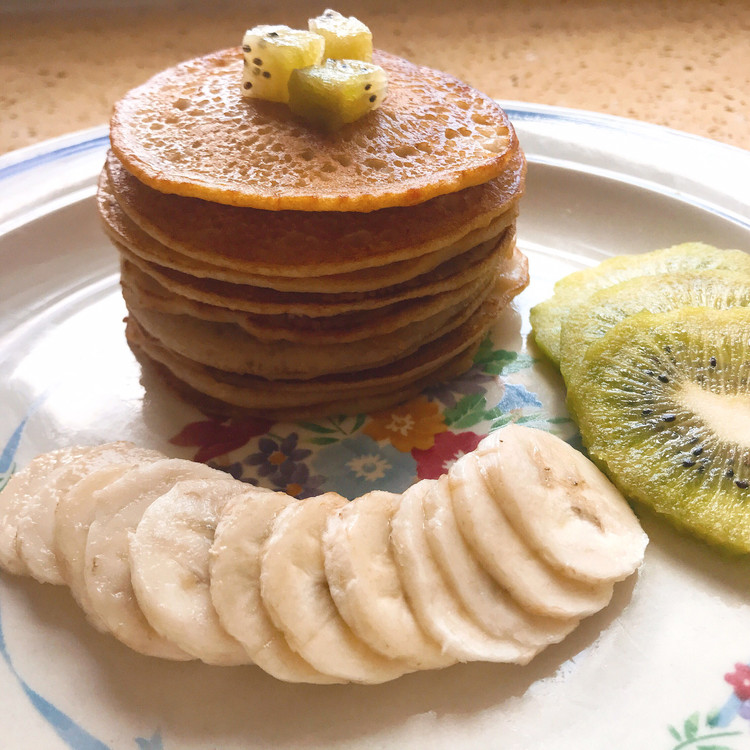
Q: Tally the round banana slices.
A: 12